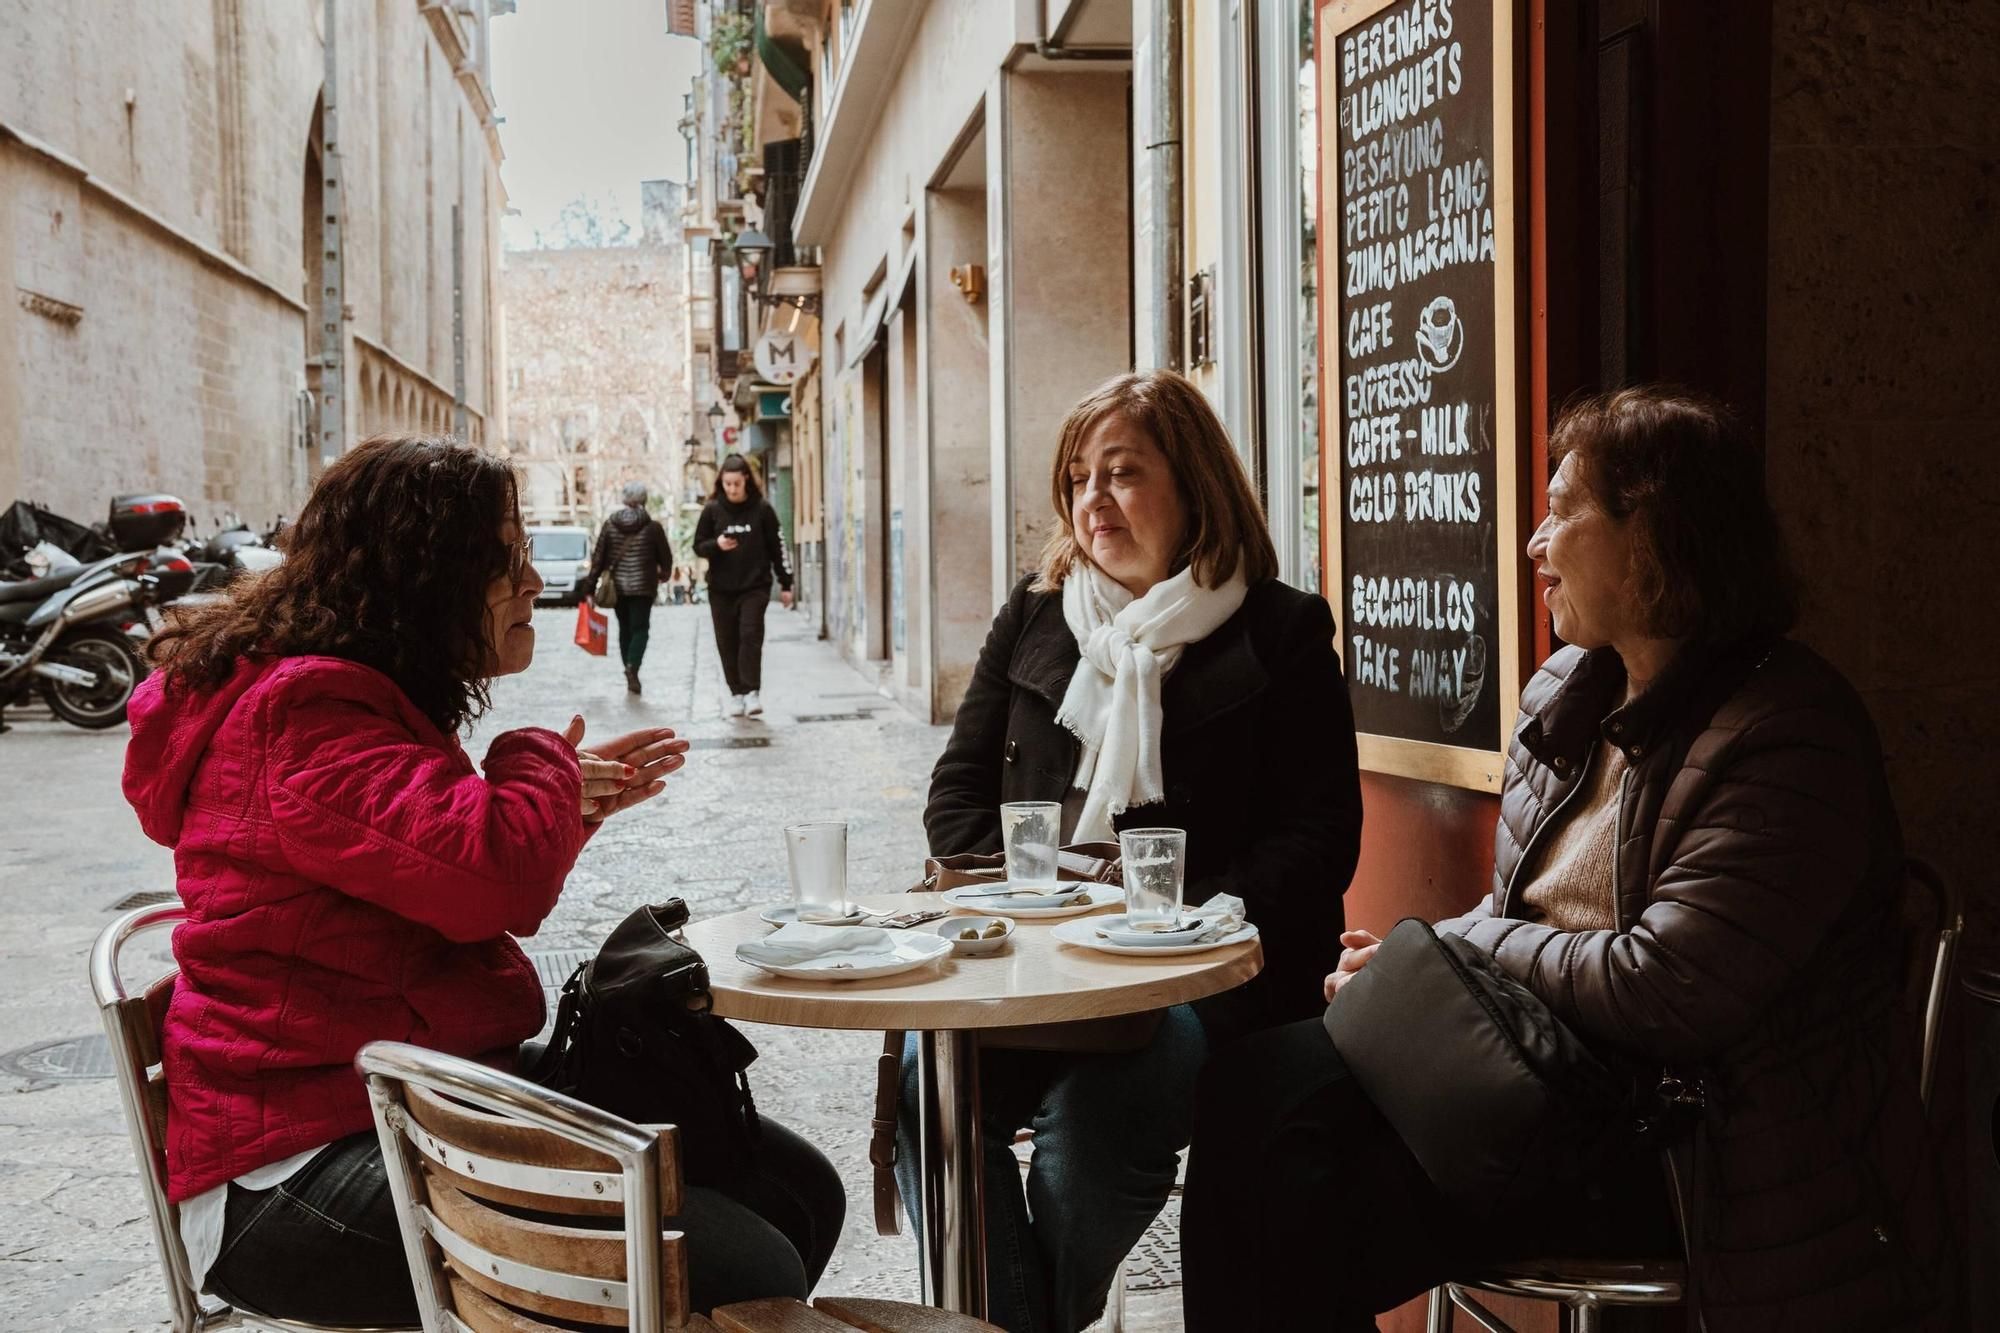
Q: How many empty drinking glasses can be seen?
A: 3